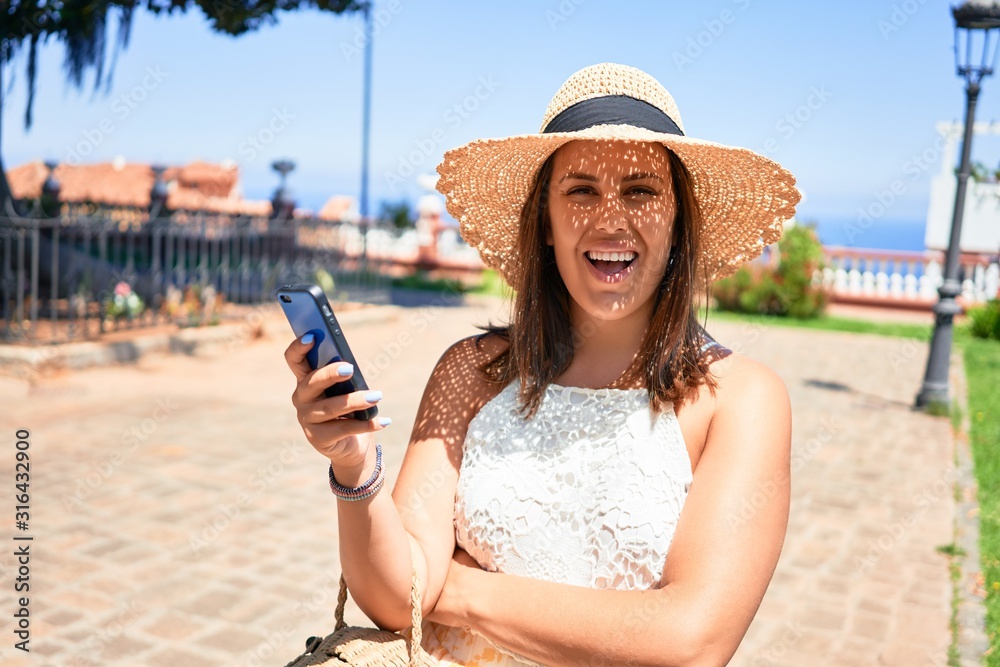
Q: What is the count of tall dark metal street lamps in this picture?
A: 1